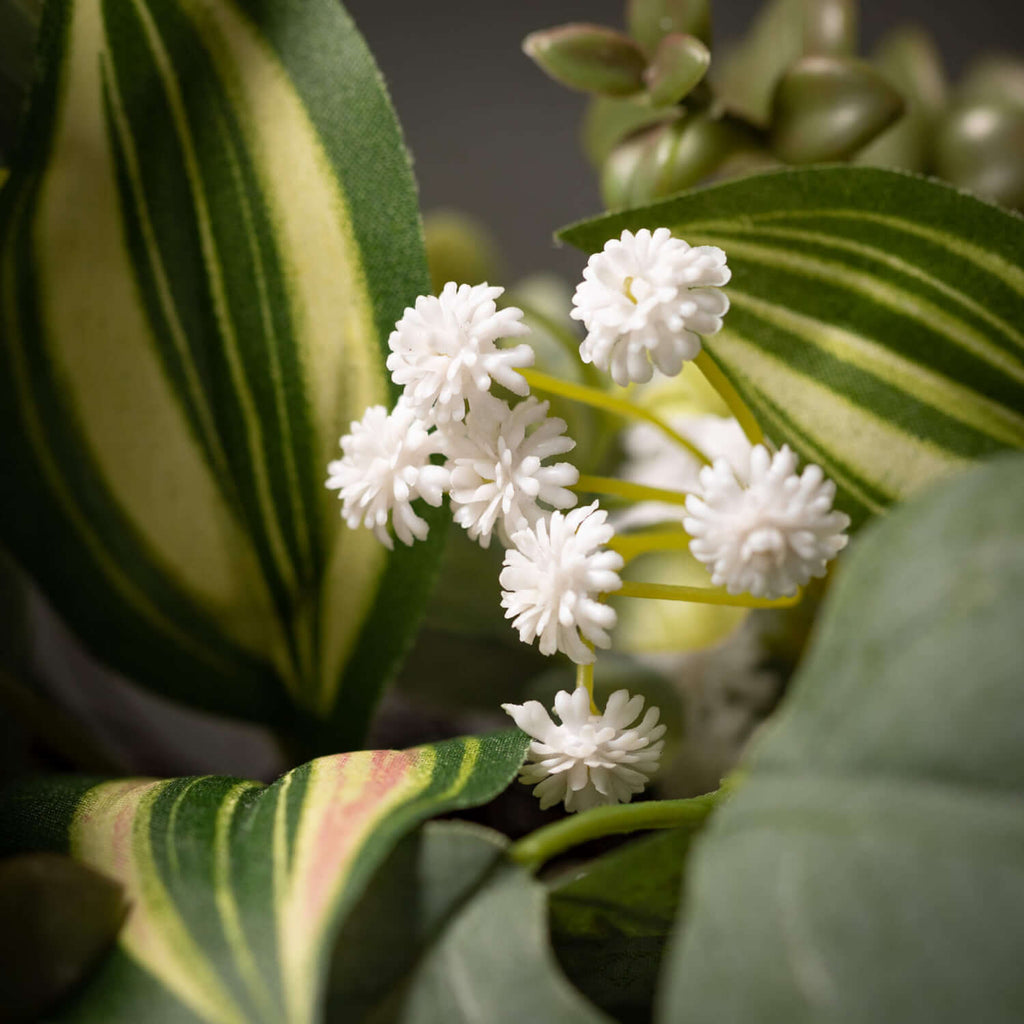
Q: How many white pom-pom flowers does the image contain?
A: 7